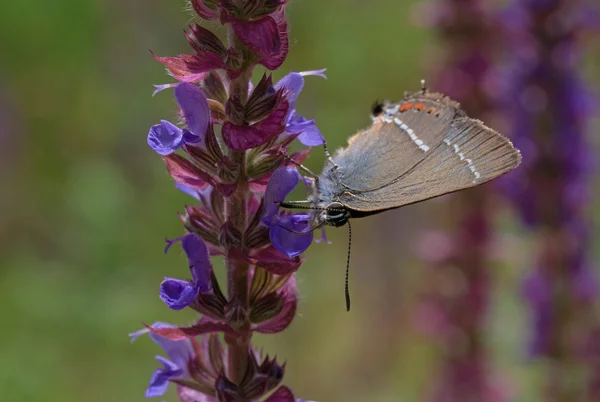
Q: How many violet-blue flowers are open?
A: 5